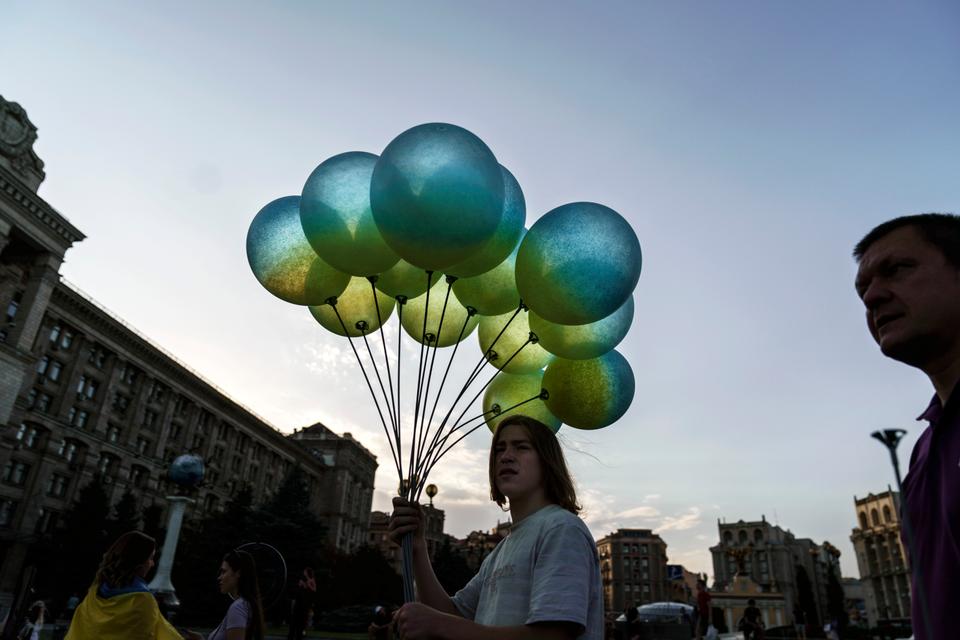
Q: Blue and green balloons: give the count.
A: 13